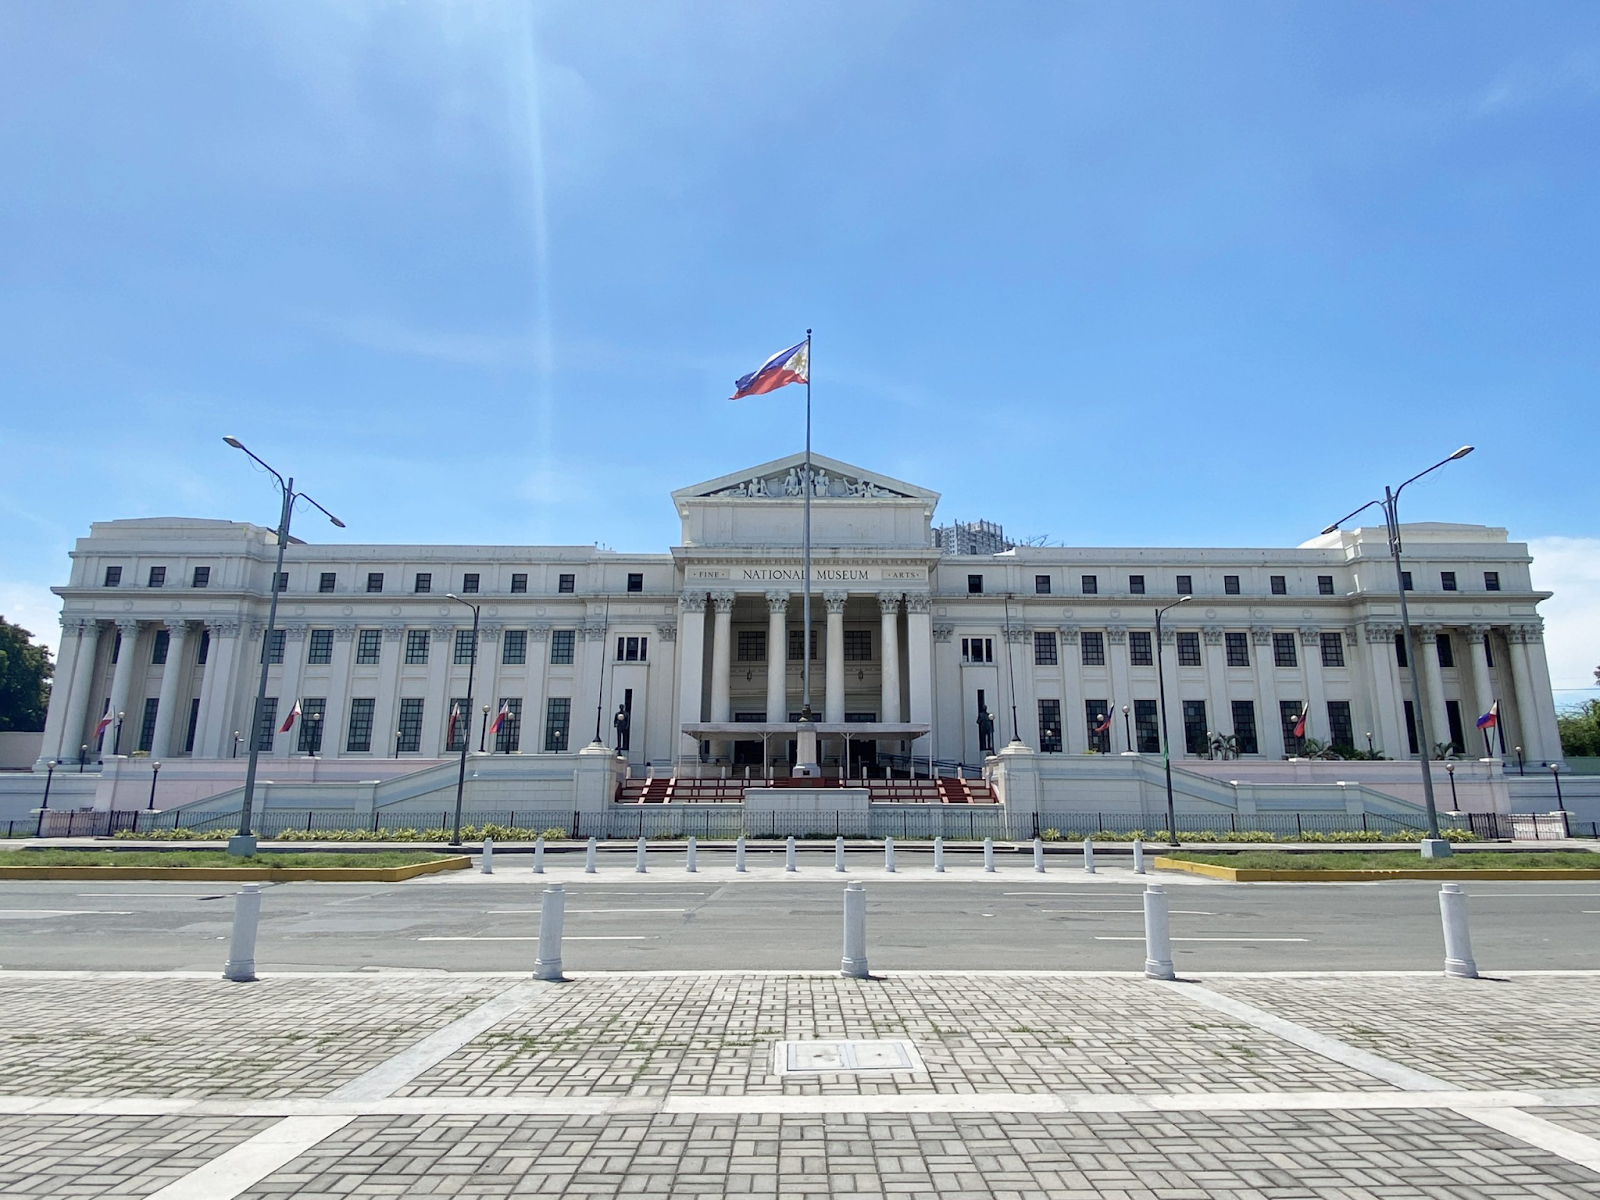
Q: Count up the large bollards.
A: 5